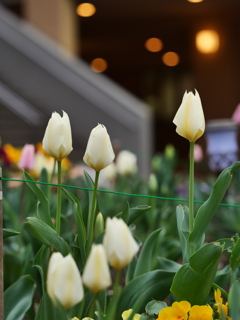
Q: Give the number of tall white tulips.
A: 3